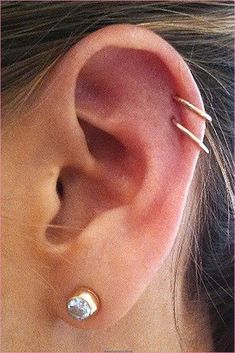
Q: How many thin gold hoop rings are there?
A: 2